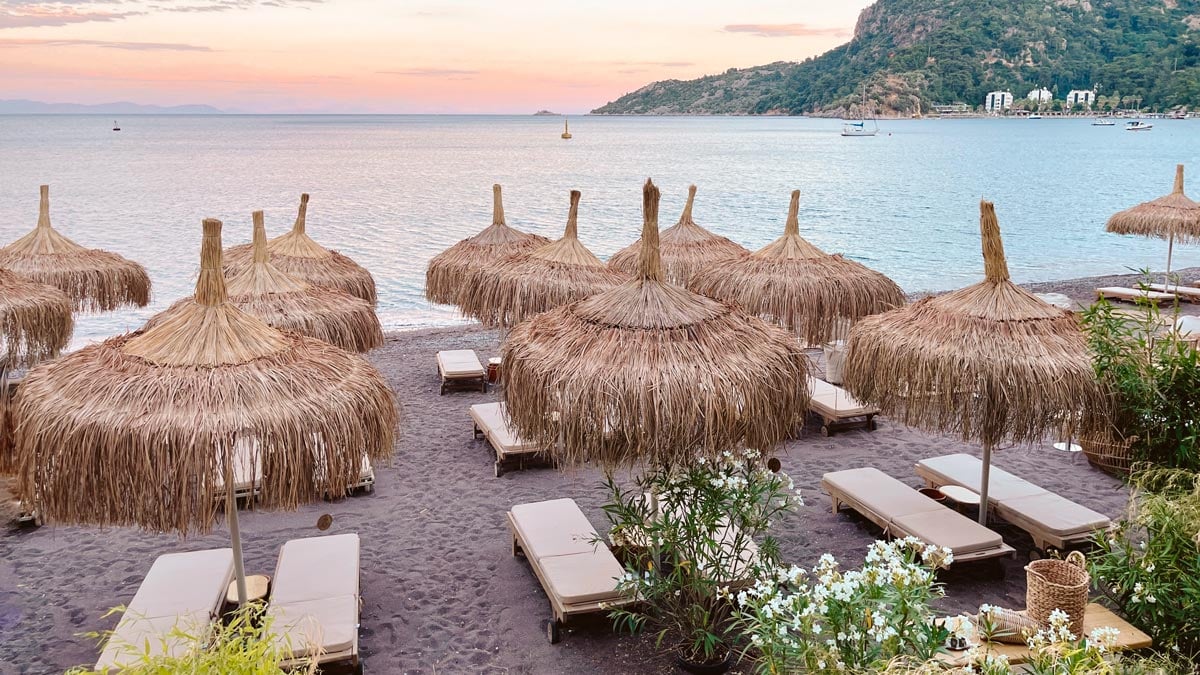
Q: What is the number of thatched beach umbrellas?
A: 12